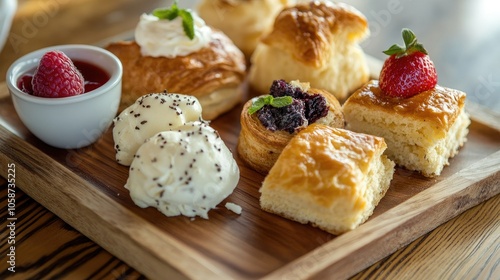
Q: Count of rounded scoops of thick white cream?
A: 2